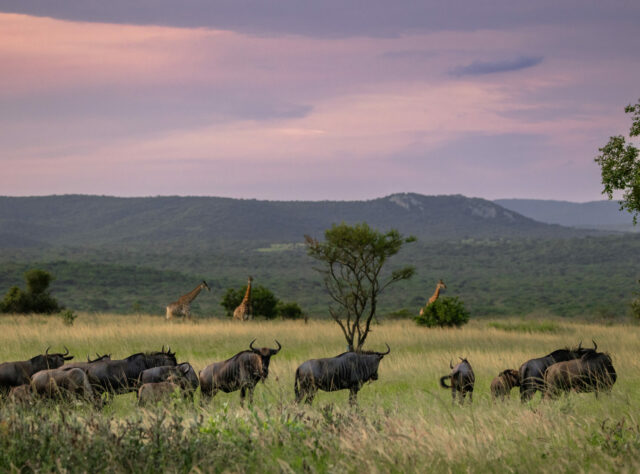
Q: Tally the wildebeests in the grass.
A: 13